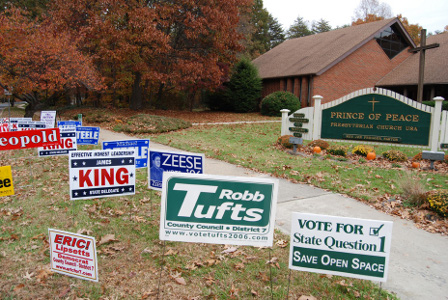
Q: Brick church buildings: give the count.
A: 1